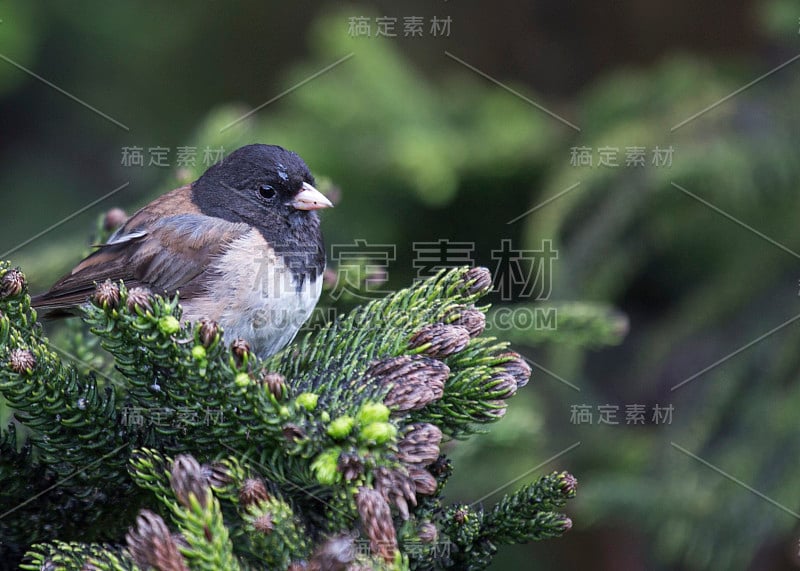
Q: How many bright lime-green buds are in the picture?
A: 8